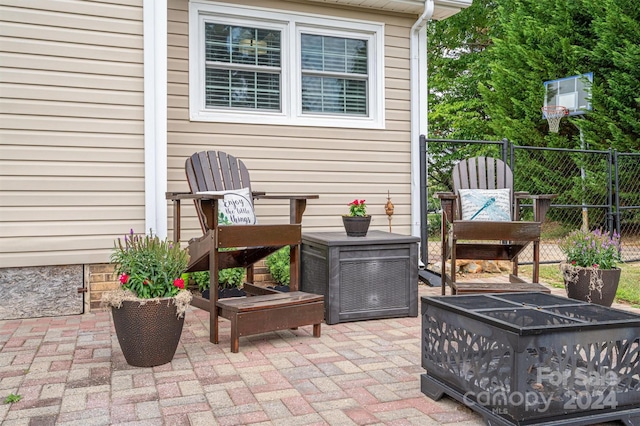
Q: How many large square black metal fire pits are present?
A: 1